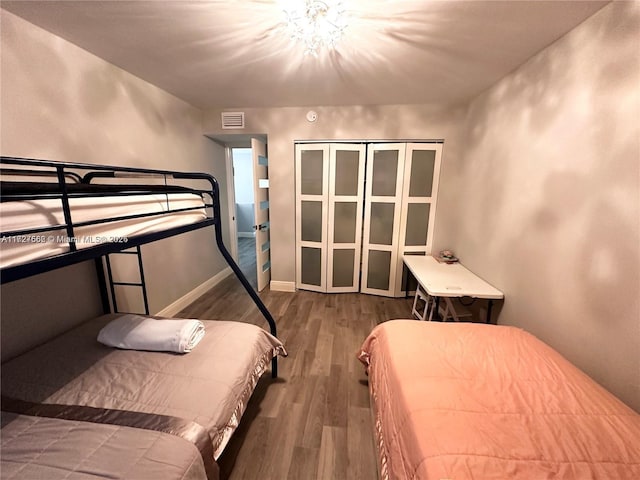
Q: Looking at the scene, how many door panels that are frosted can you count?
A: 12